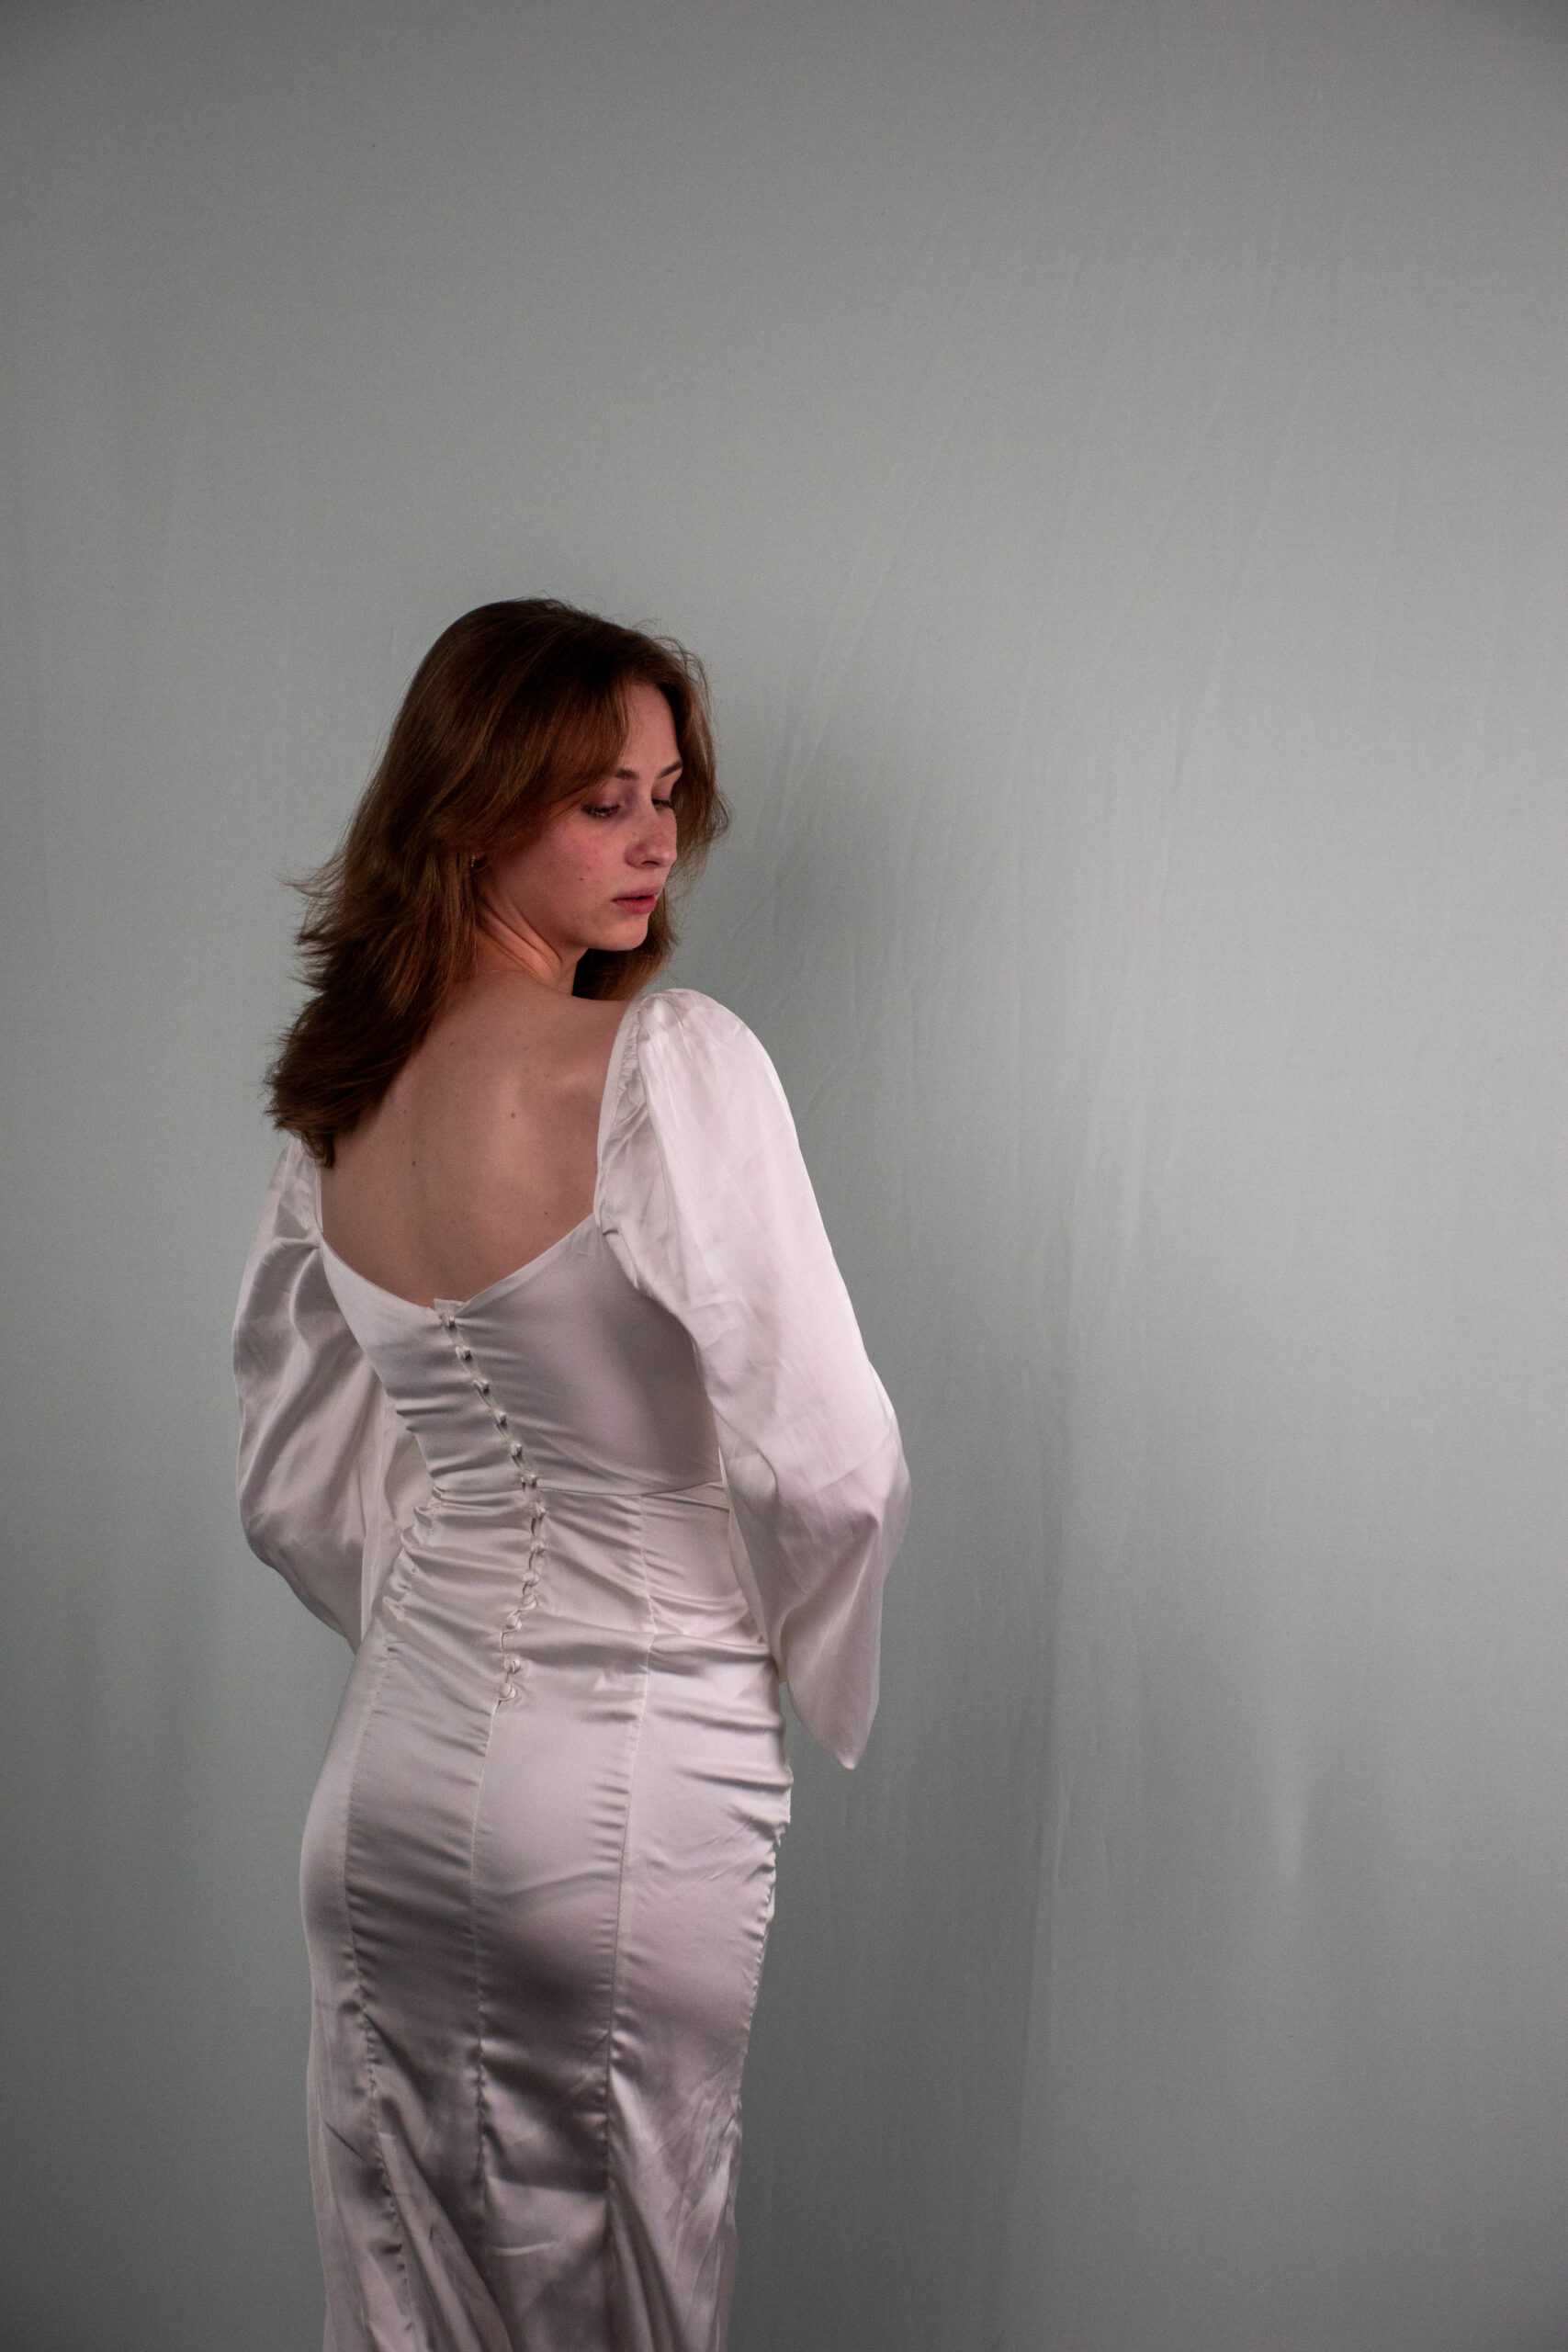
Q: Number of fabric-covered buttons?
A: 13